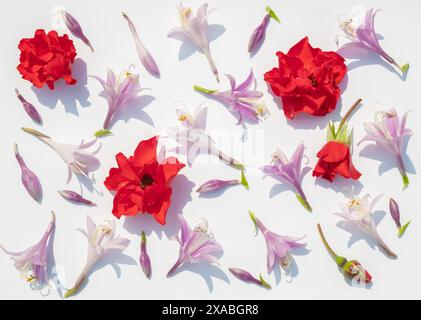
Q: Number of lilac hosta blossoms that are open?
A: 13